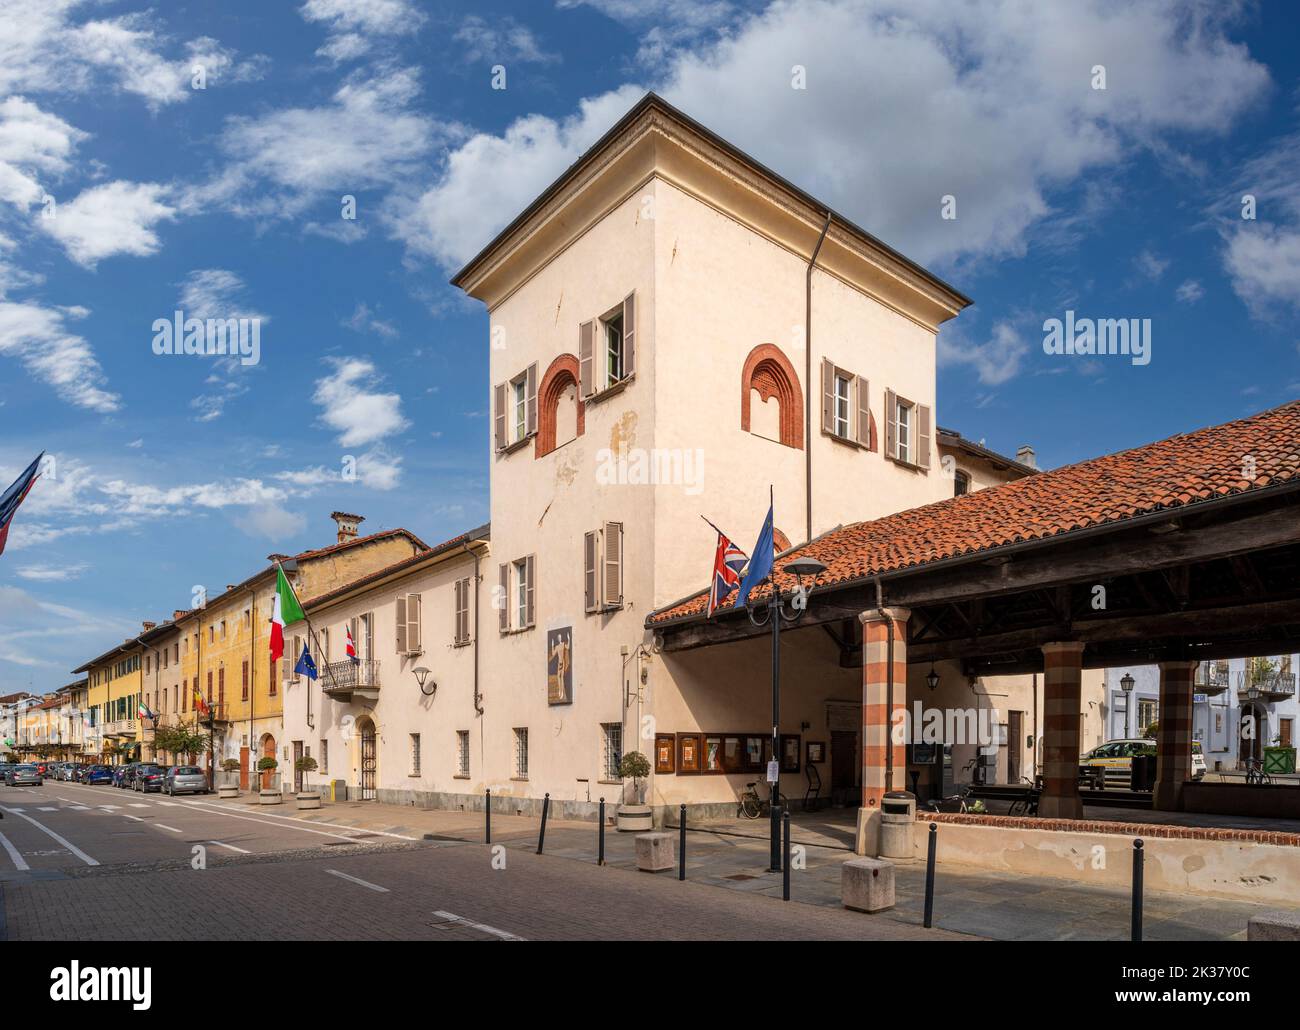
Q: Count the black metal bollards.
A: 7